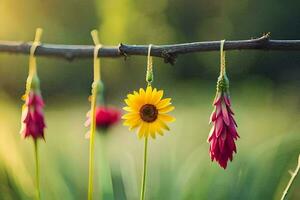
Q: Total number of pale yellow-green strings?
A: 4